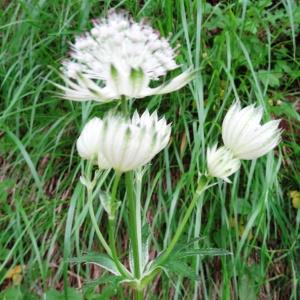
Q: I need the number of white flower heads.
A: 5